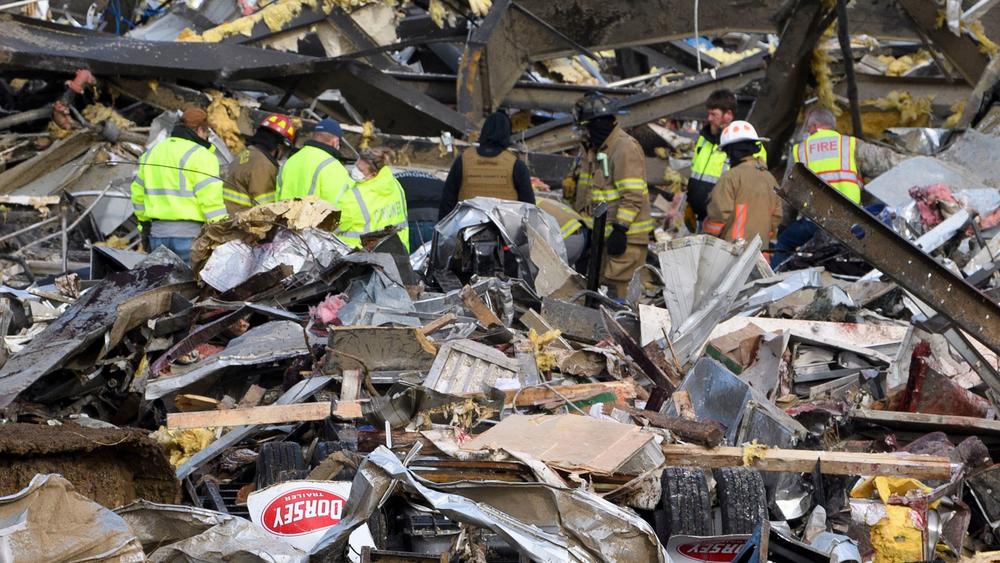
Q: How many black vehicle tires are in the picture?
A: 4